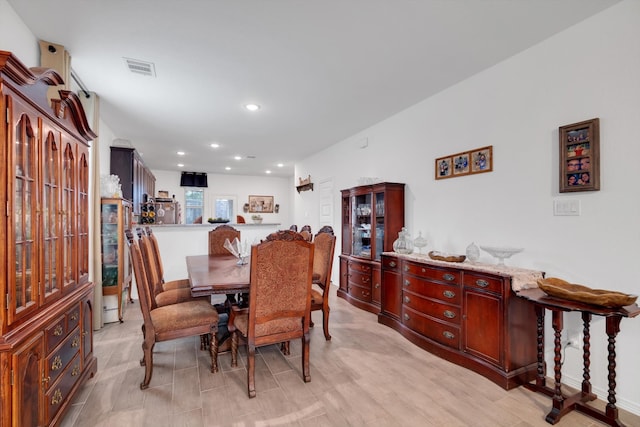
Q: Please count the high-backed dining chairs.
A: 8